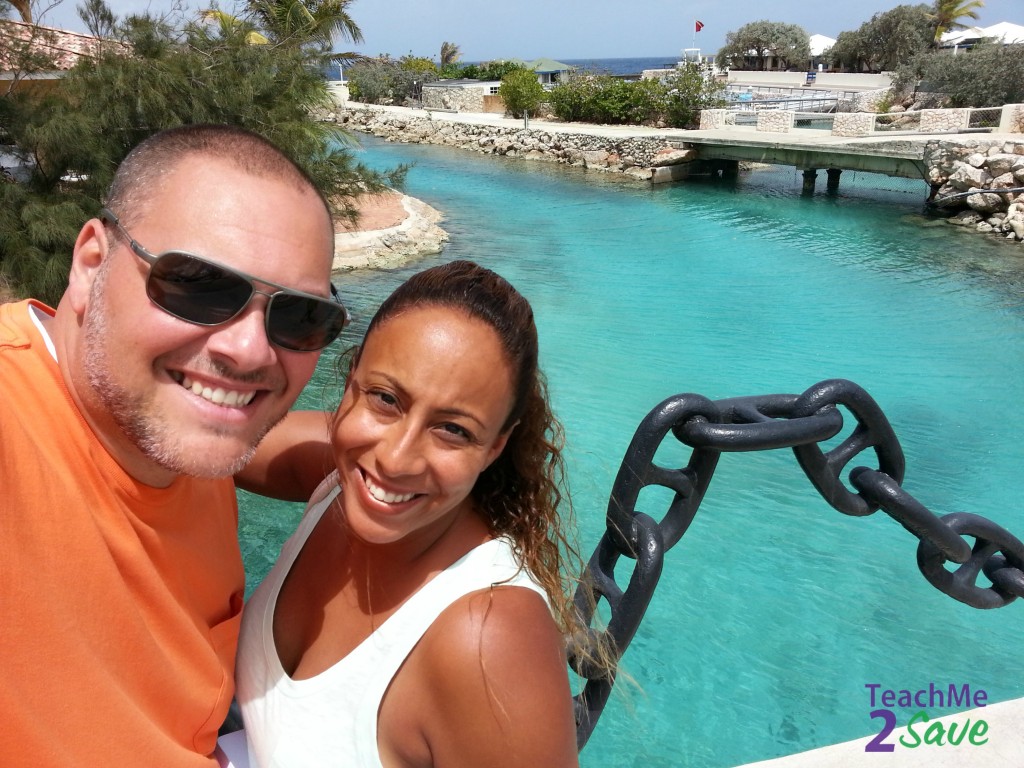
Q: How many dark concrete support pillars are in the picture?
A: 2